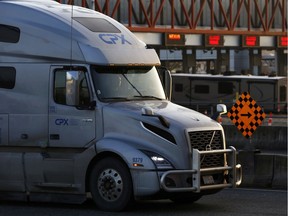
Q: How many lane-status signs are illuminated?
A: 4